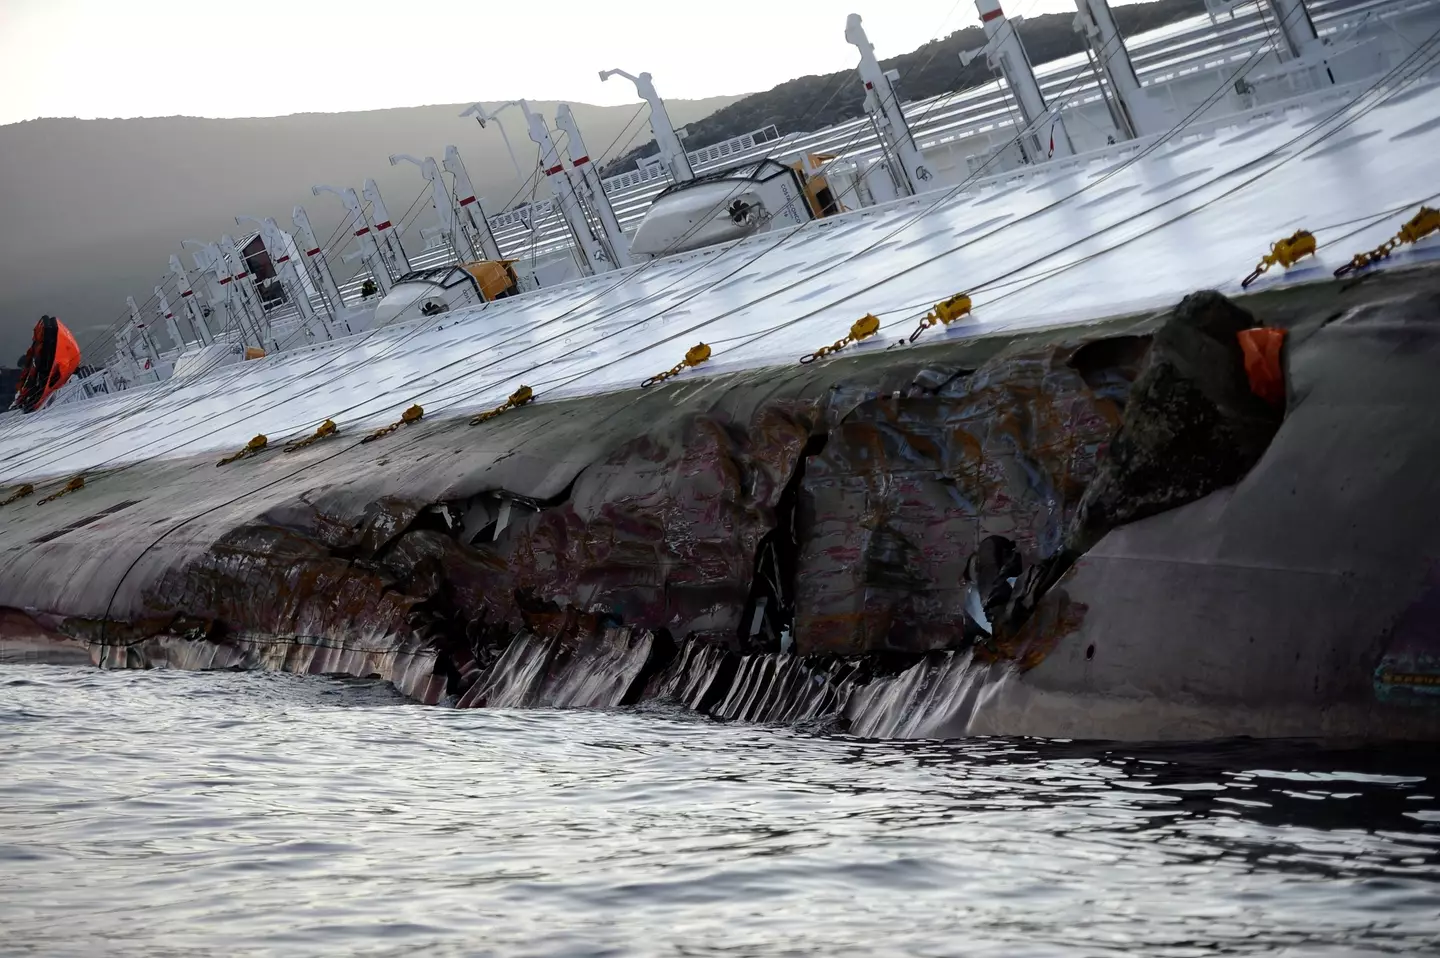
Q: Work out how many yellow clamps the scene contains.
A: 11